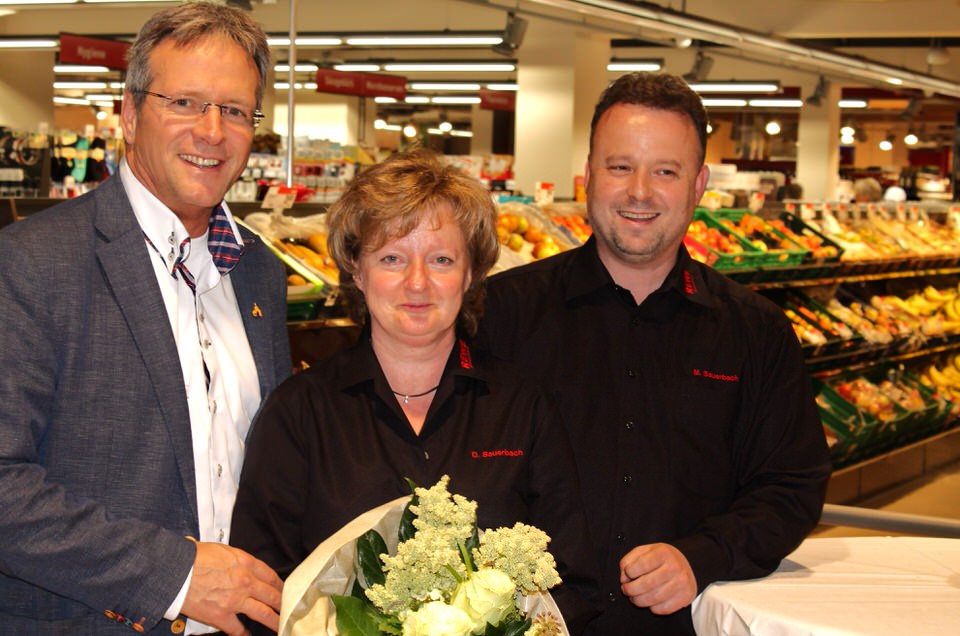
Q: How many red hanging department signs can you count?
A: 3